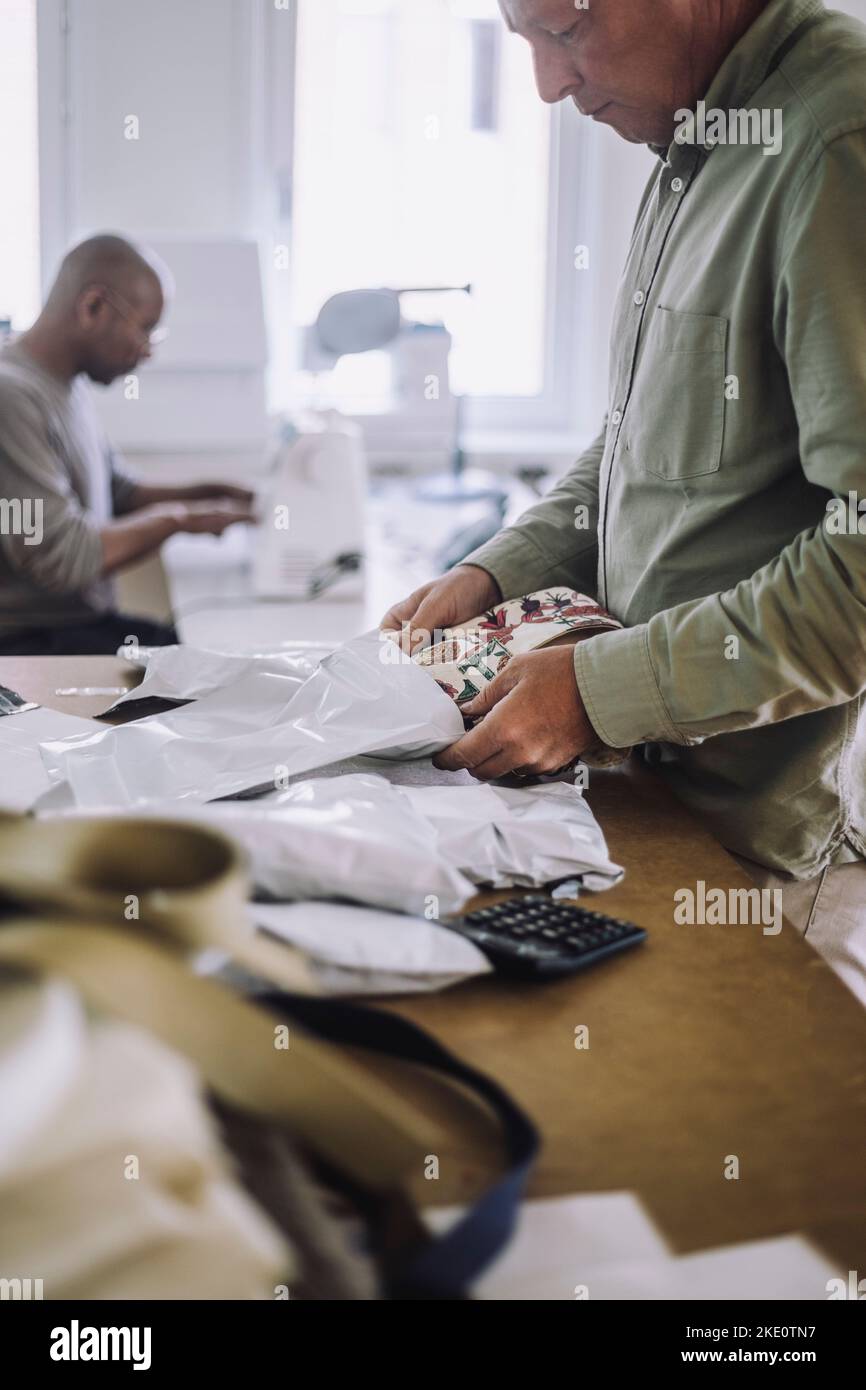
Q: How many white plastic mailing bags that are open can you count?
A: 1